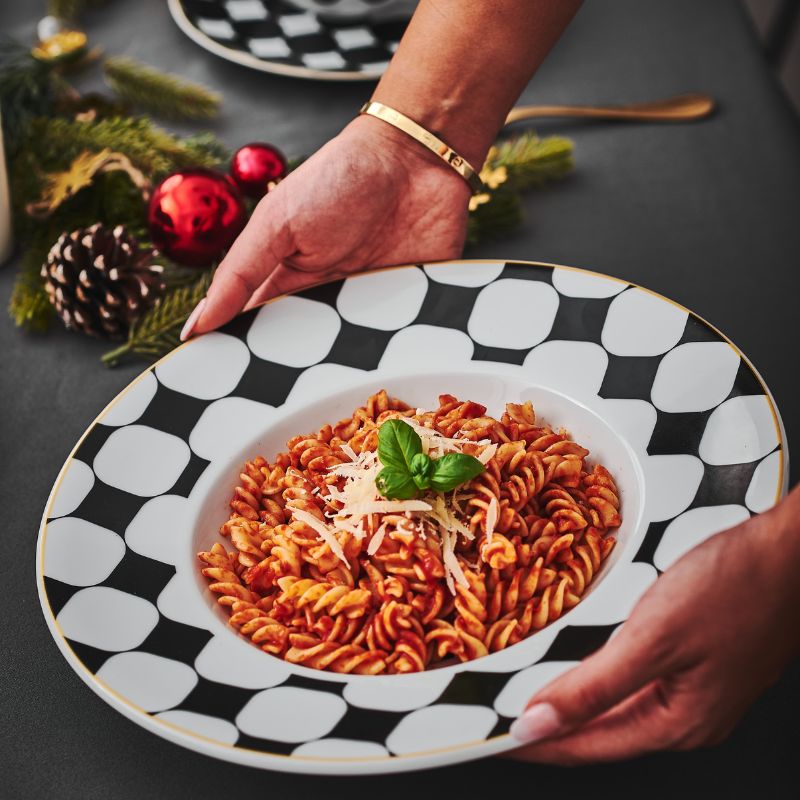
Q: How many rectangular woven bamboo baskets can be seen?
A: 0